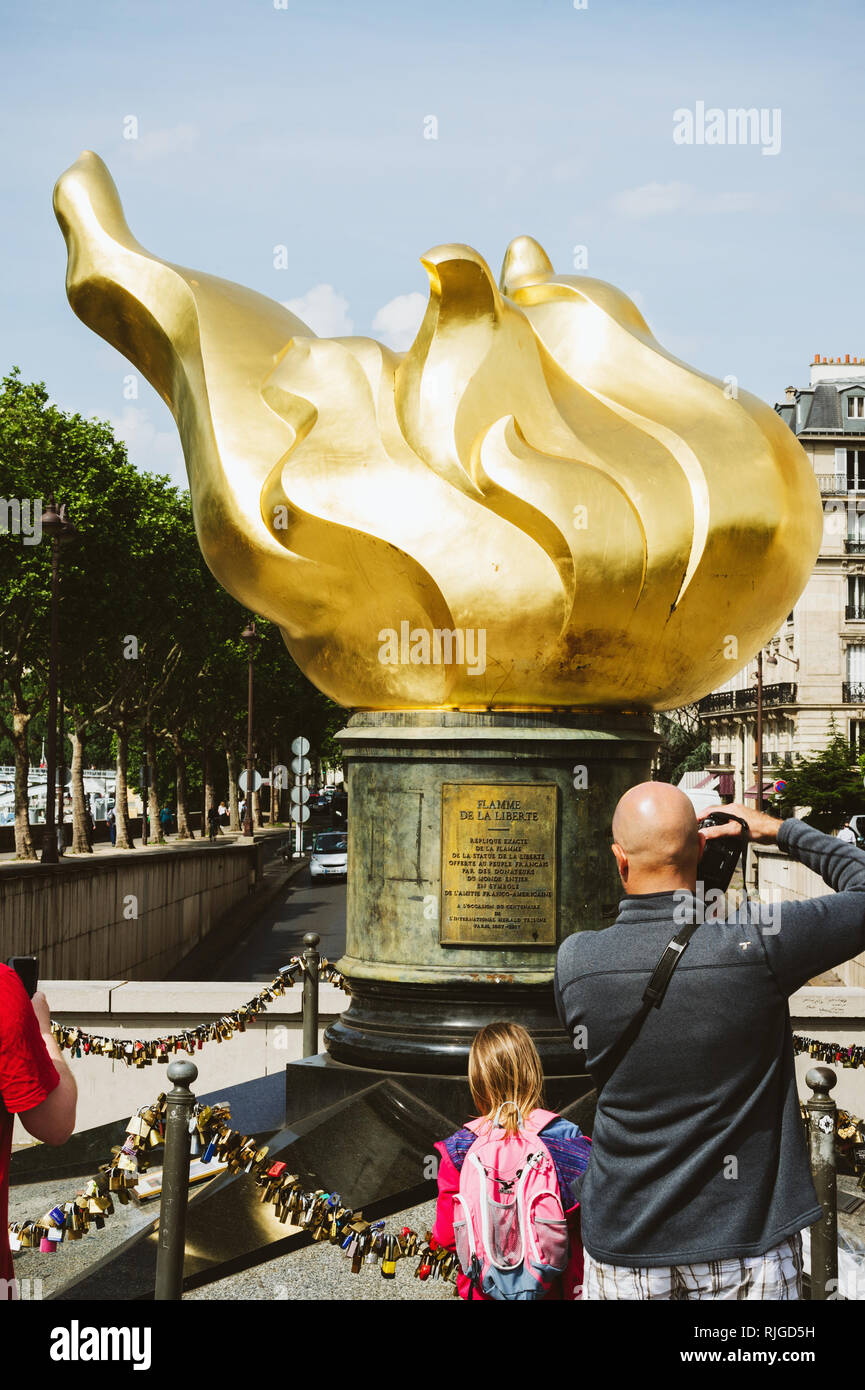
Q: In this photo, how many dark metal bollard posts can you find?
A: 3